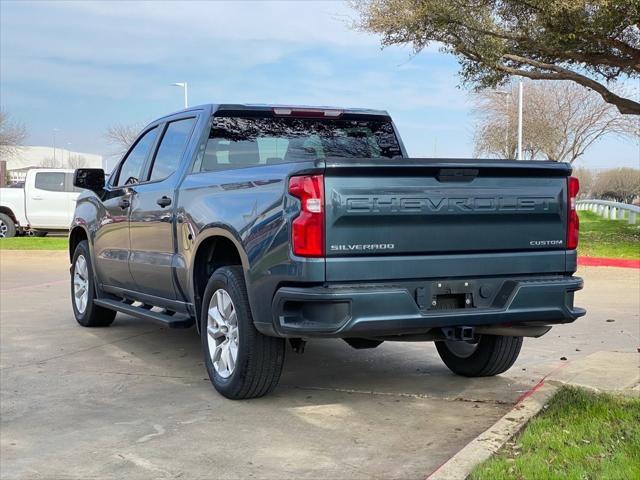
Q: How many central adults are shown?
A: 0